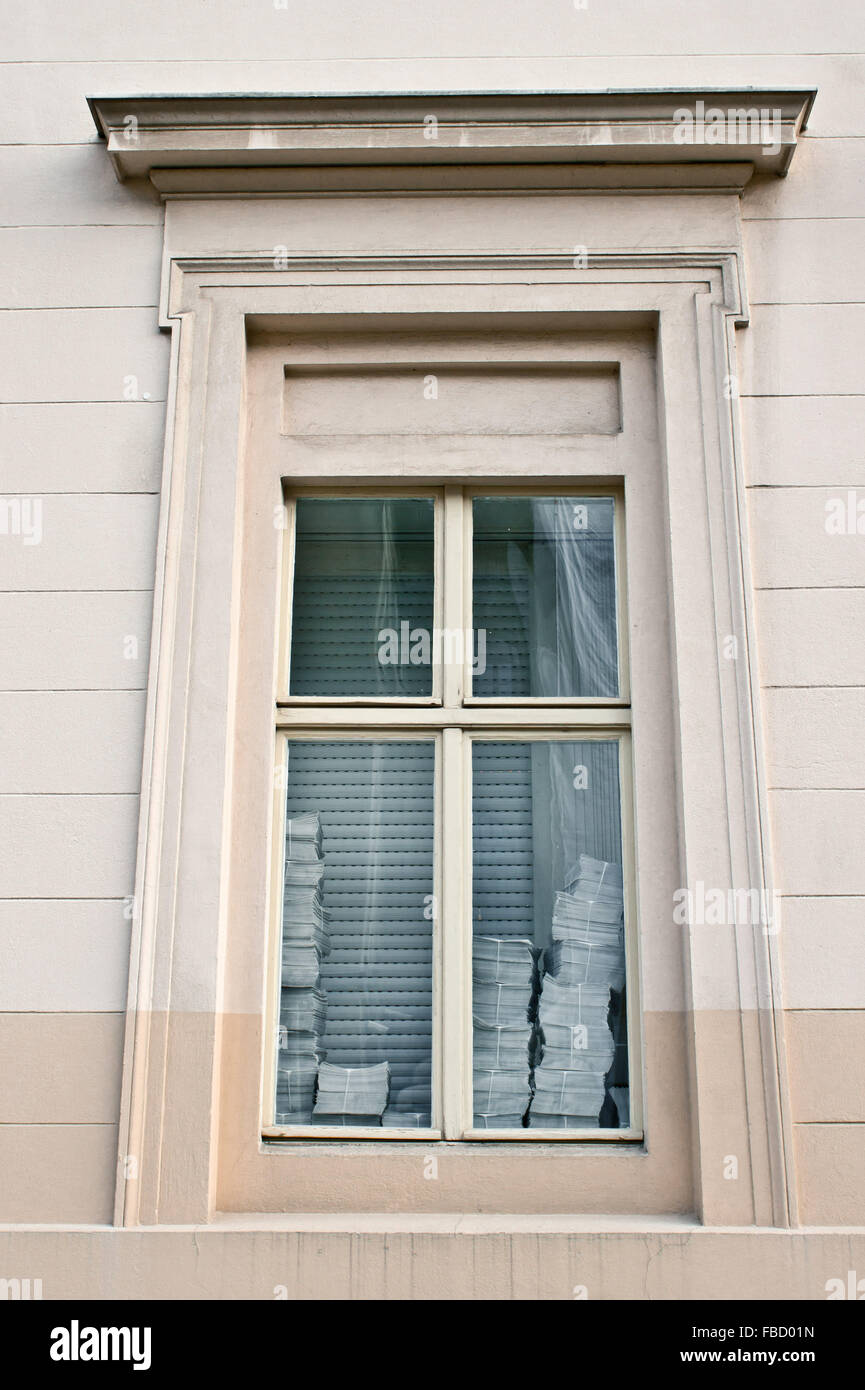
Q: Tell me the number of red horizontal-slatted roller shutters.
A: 0